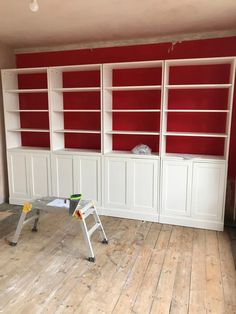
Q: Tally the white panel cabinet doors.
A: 8